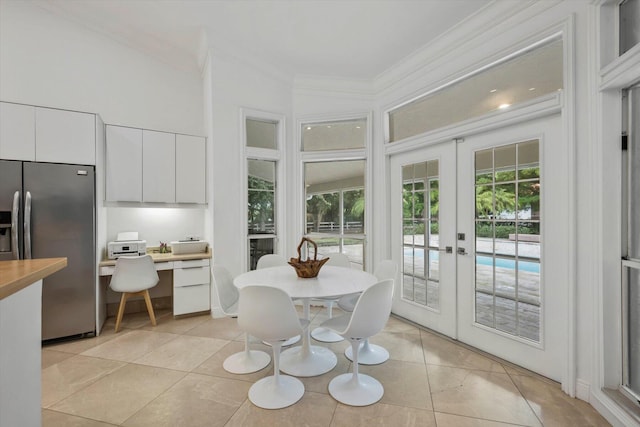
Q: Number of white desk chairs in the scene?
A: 1